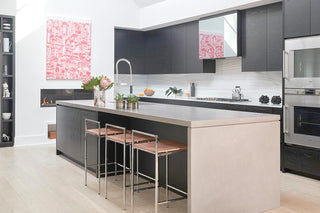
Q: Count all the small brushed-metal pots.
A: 3